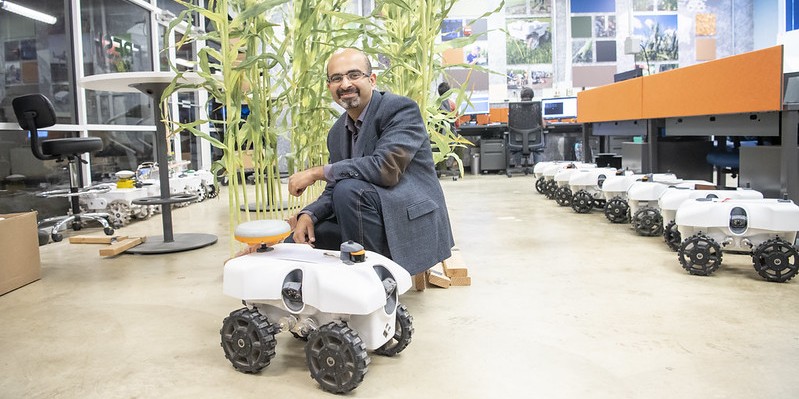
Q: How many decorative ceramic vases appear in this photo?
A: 0